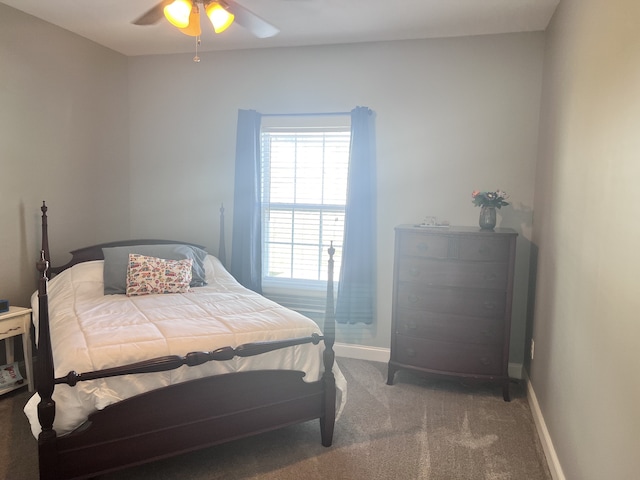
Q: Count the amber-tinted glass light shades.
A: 3